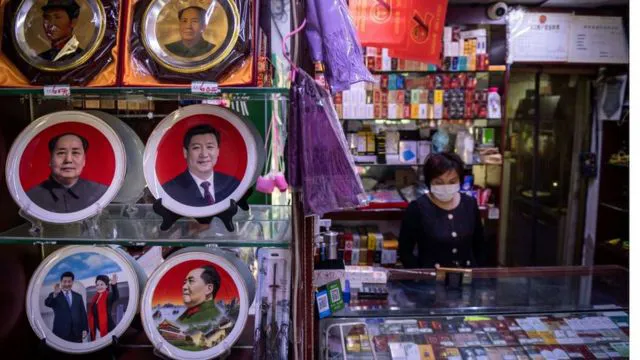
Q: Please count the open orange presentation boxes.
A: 2